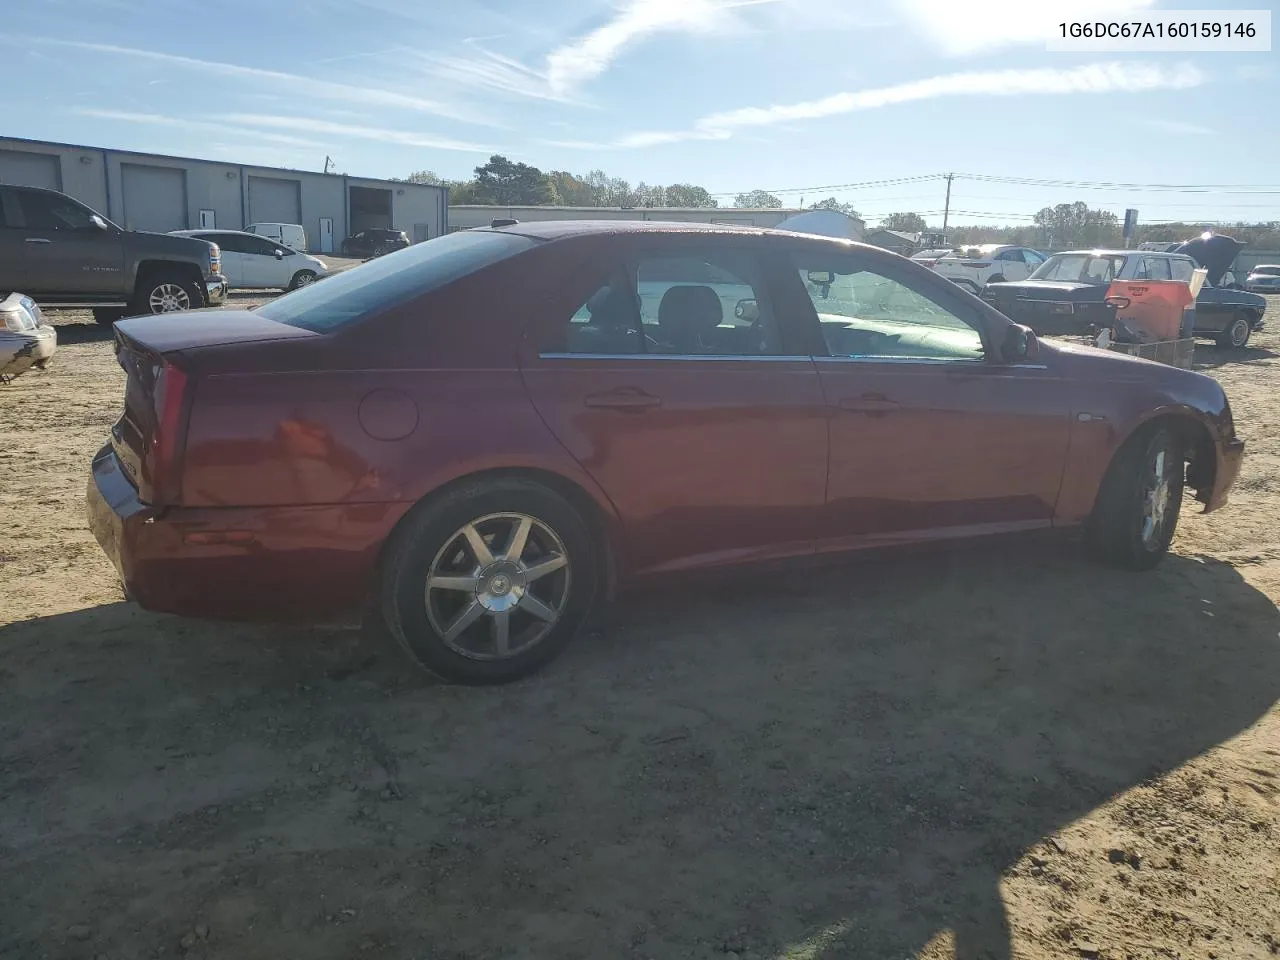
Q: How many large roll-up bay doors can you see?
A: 4